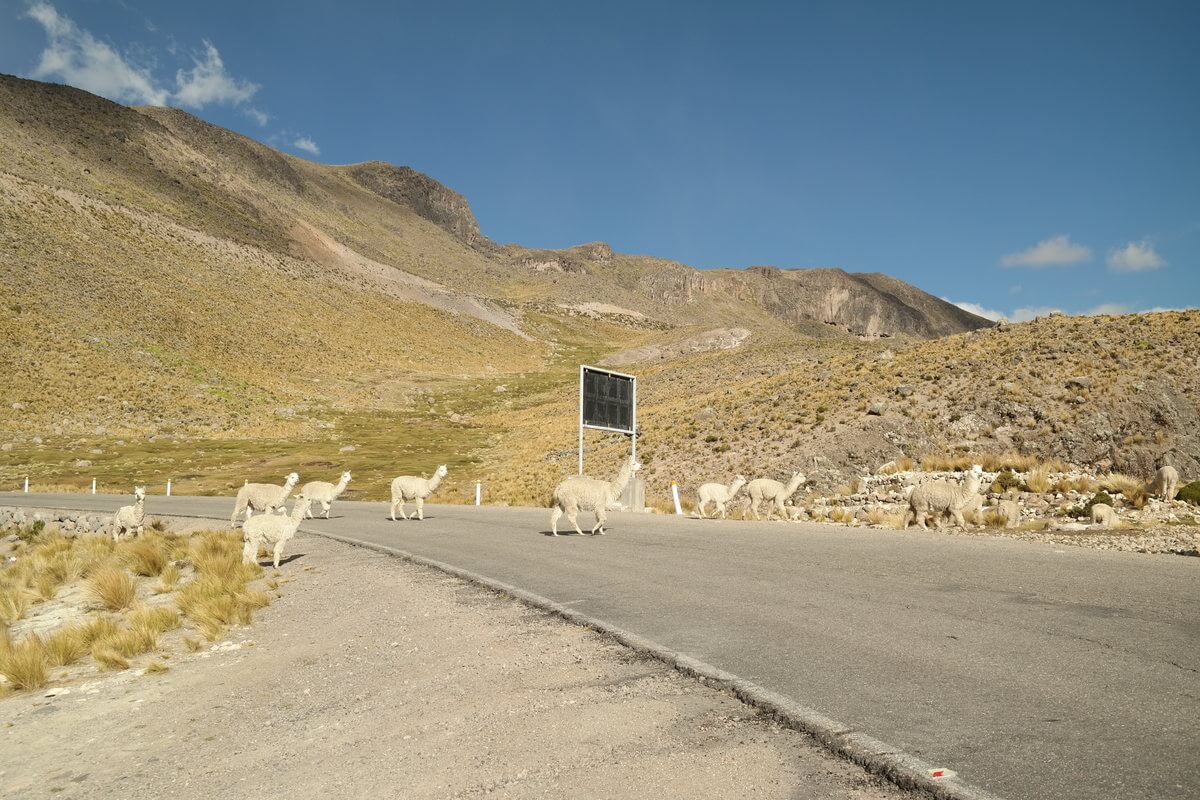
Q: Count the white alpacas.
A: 12